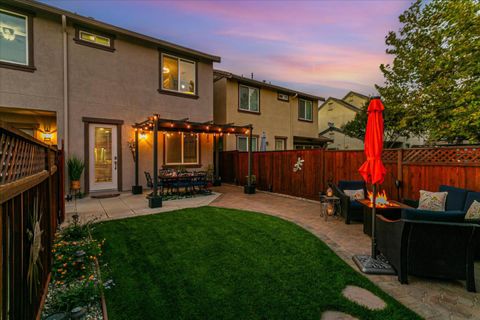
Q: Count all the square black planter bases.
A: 4